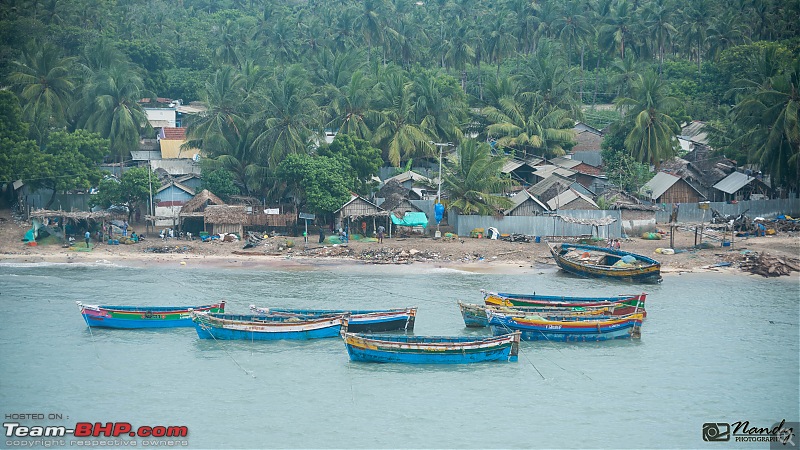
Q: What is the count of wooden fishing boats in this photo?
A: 8